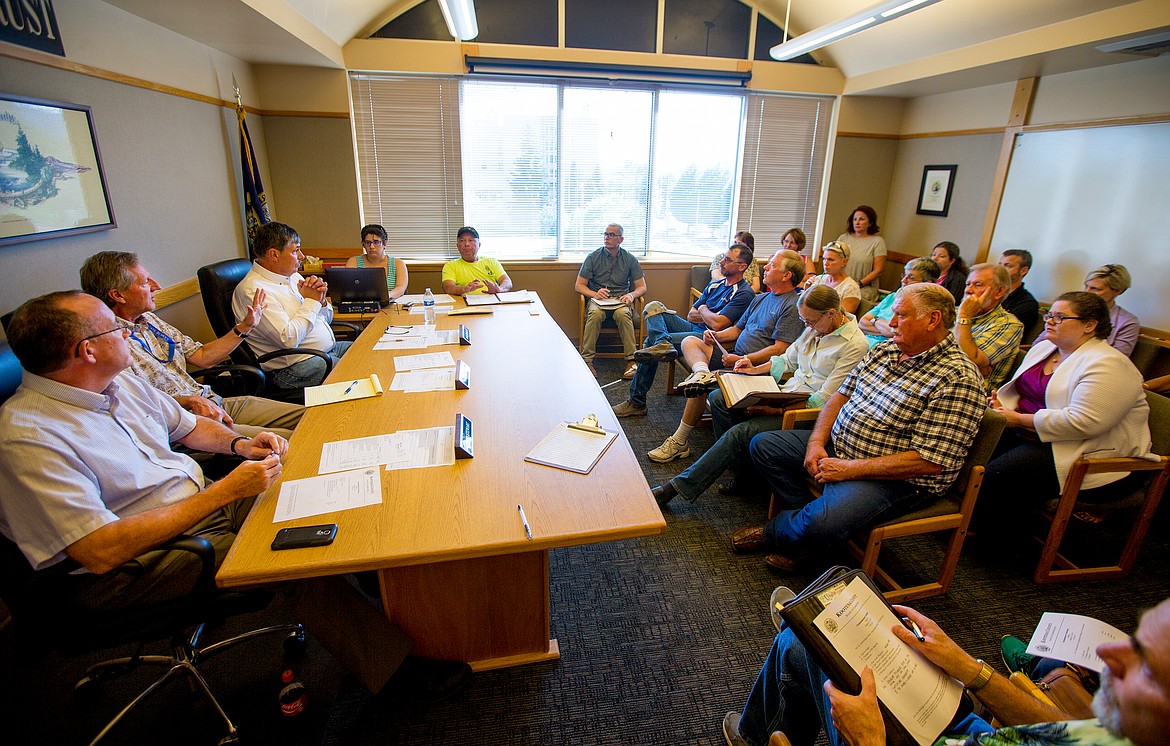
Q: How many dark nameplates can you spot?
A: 3